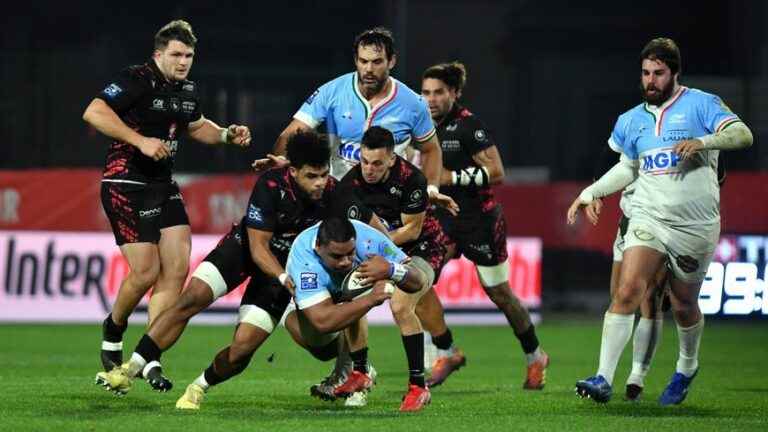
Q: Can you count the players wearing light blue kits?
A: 3